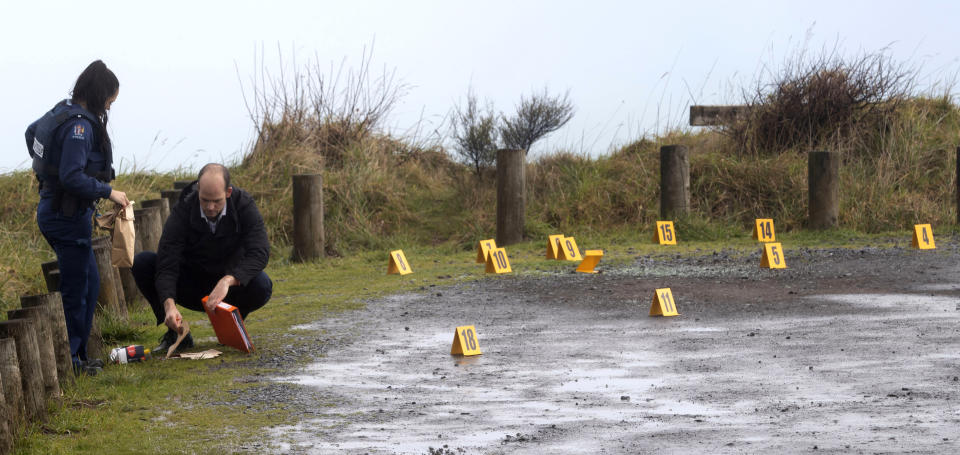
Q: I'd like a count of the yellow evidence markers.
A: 12